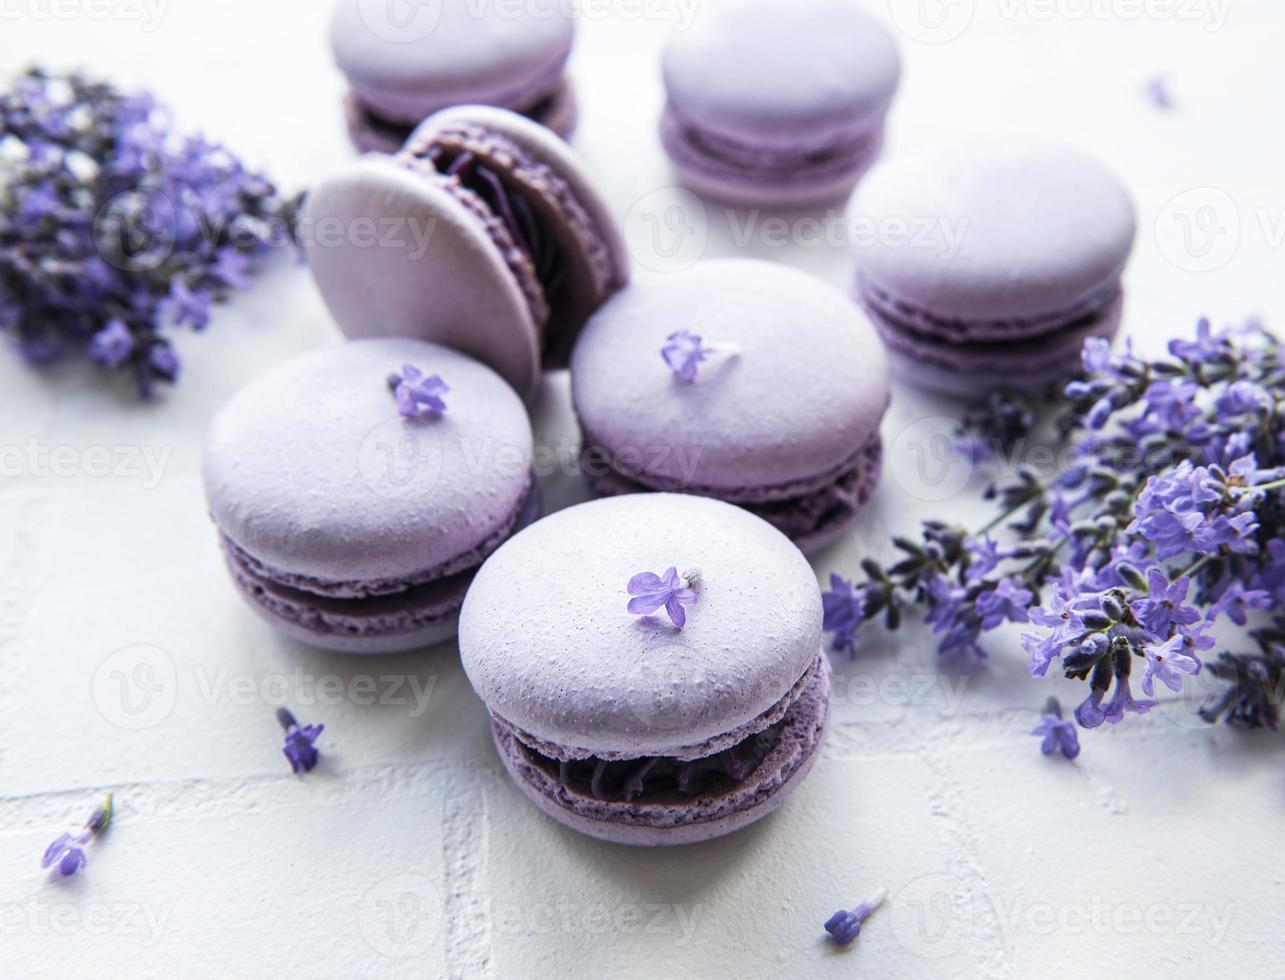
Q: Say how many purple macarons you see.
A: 7